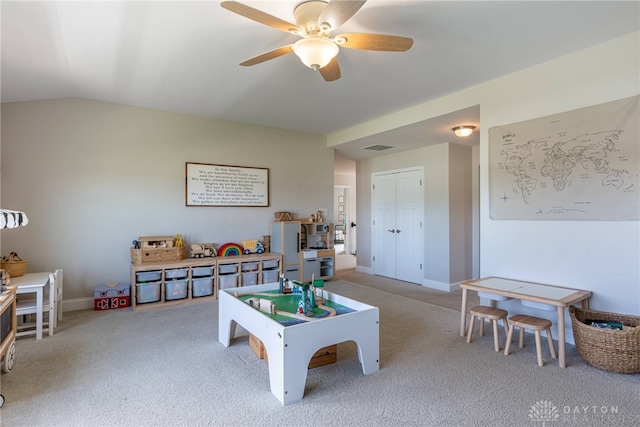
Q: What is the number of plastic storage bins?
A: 12